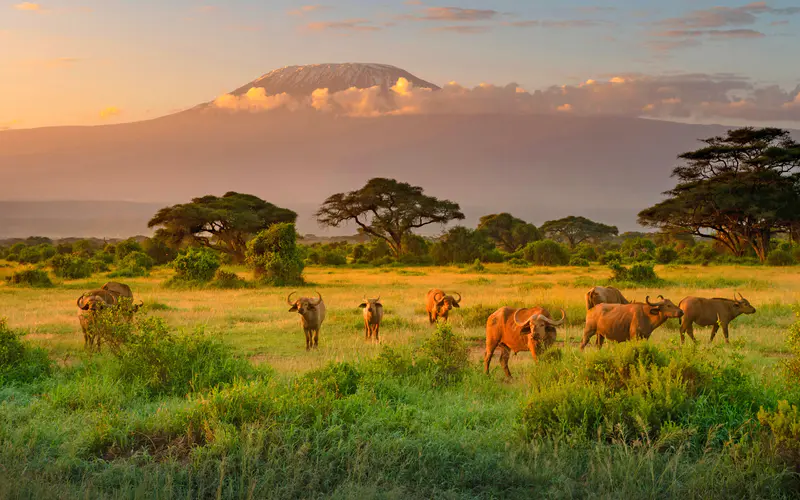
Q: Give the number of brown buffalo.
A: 9